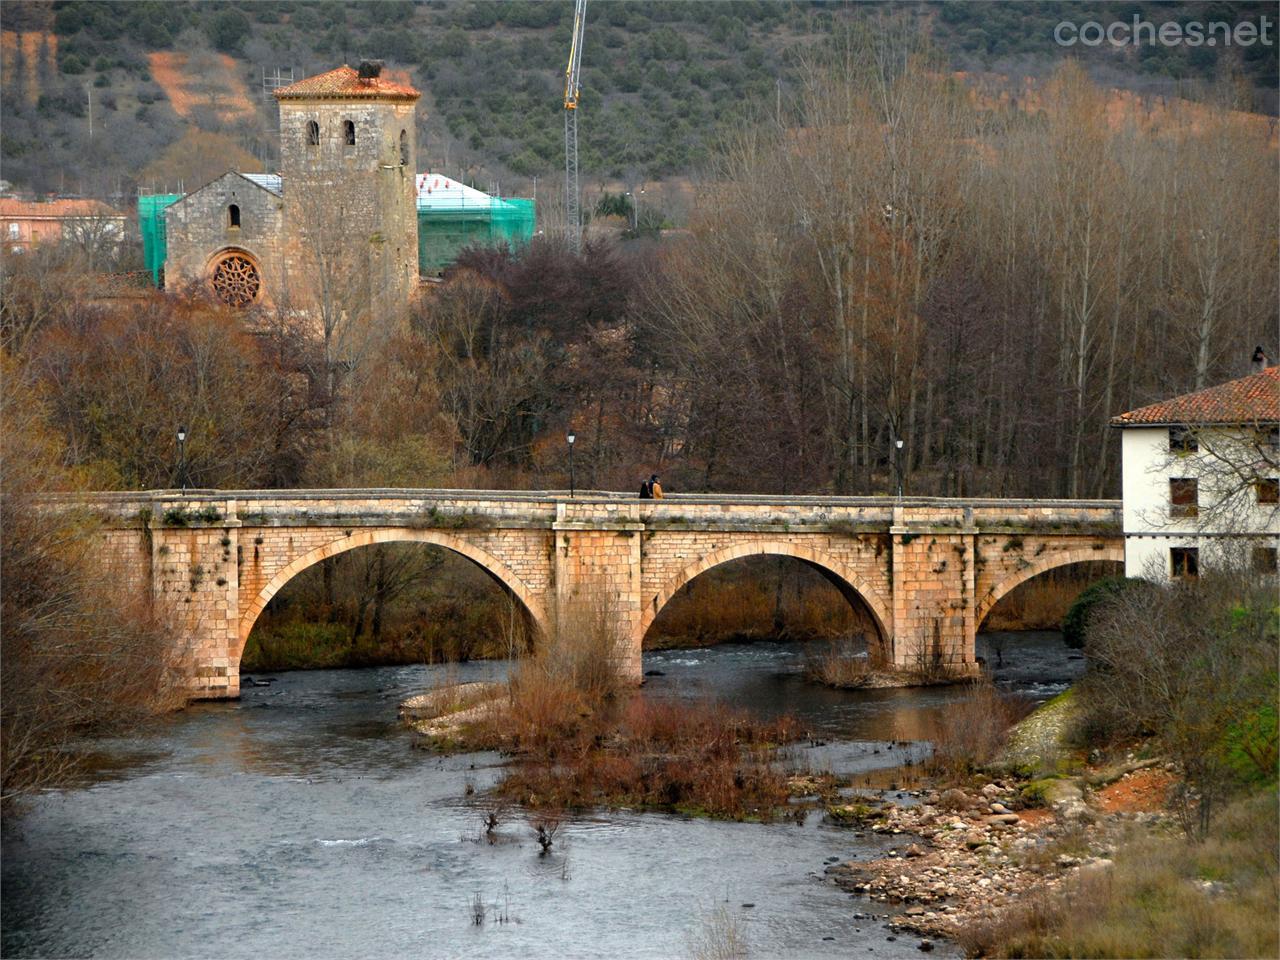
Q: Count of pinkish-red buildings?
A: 1